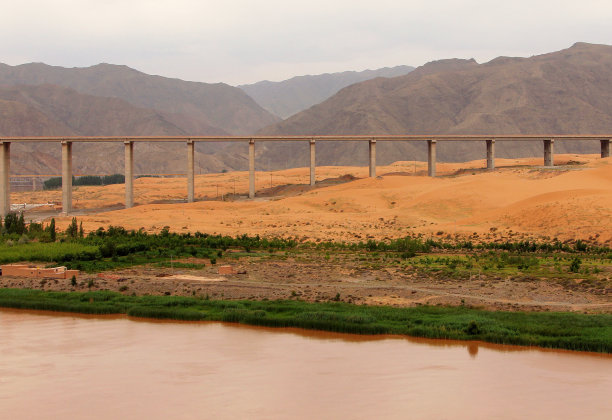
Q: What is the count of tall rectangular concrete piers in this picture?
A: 11